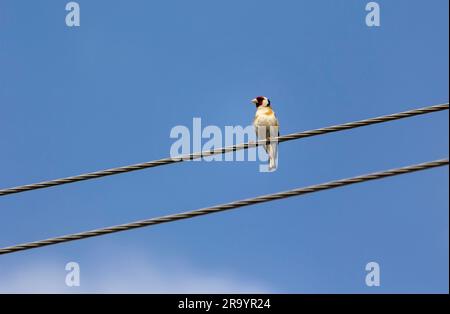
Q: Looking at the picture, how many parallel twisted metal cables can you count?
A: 2